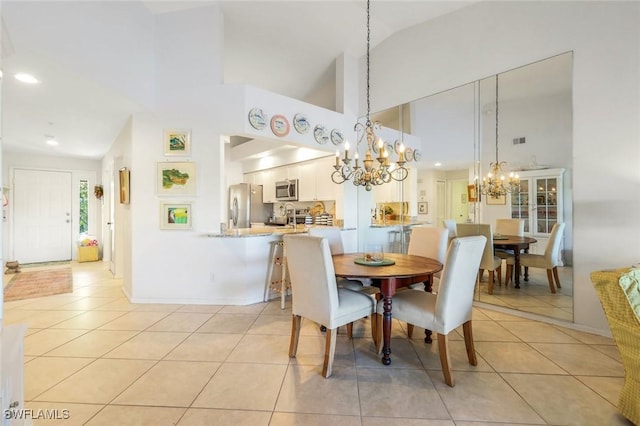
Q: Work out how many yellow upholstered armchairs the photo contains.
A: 1